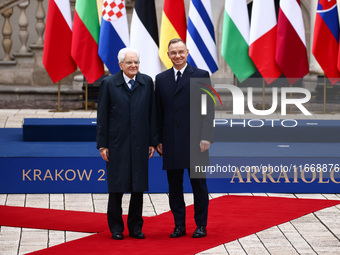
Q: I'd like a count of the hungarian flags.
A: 1